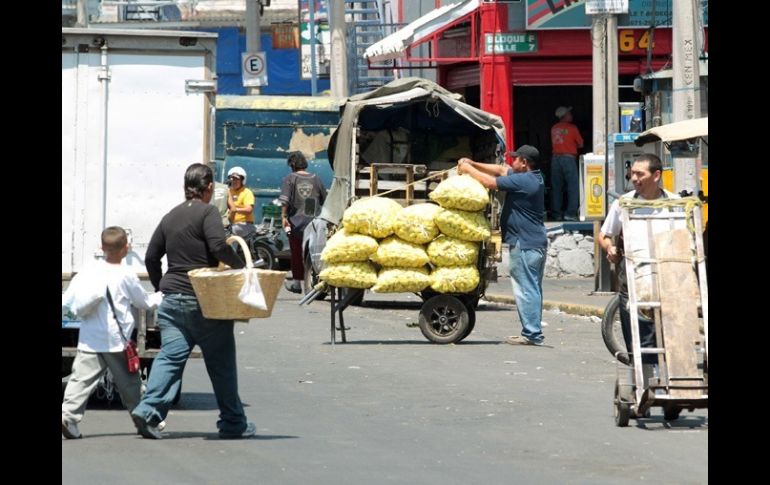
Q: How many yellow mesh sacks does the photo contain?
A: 10